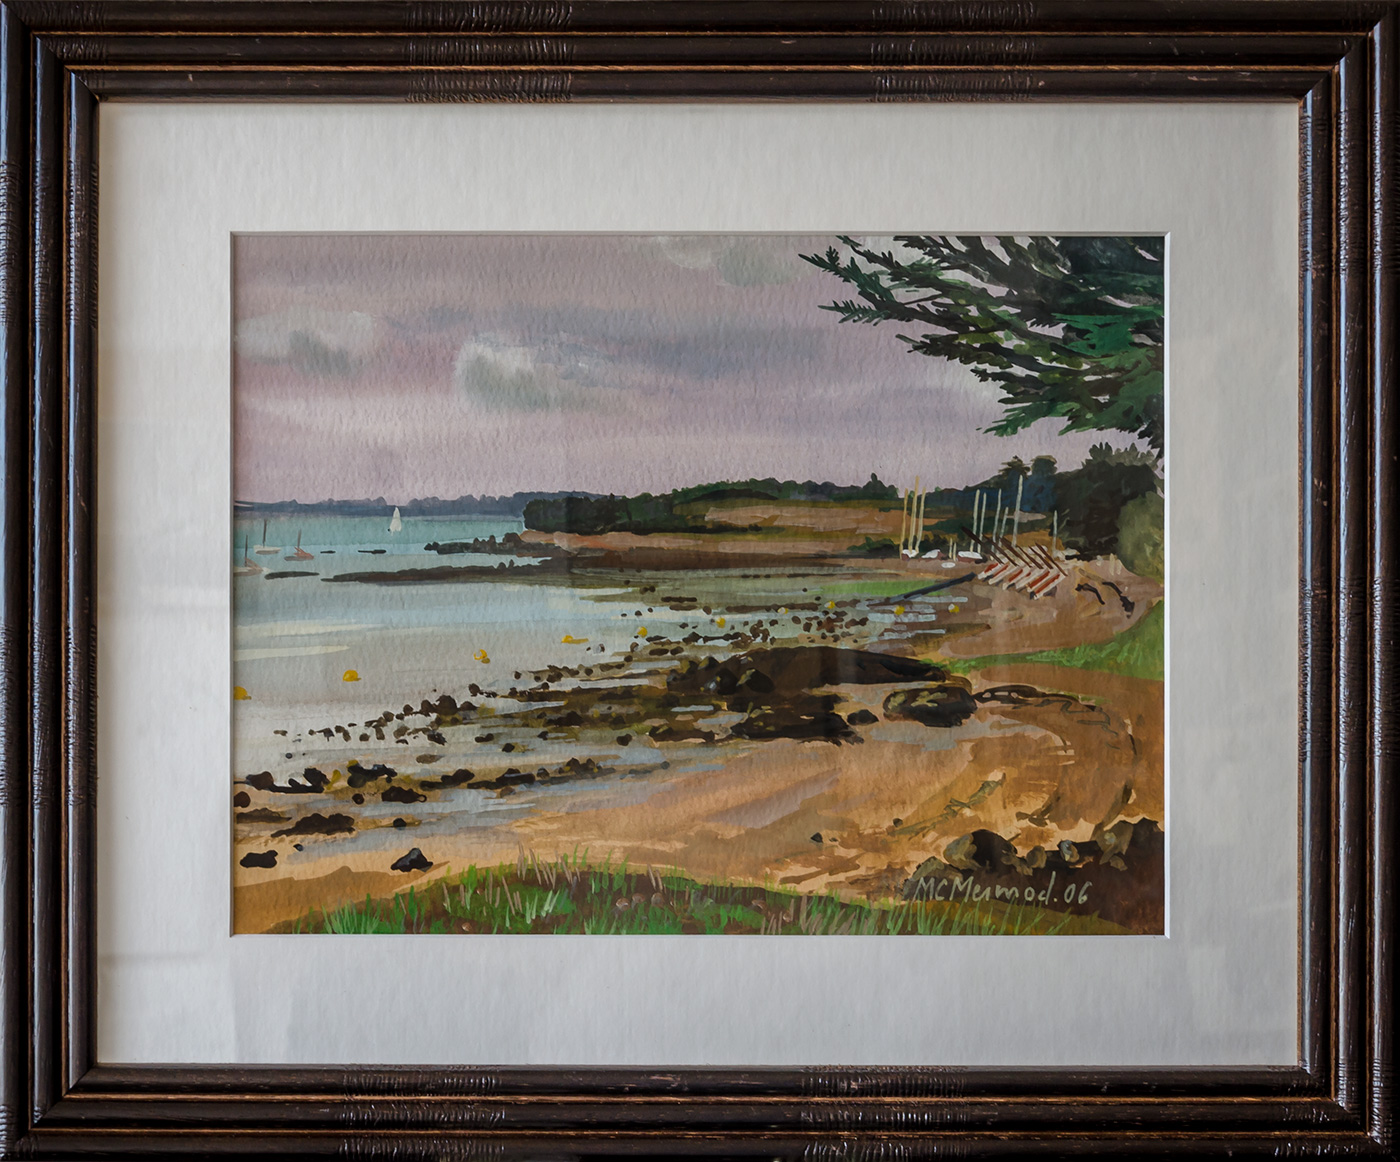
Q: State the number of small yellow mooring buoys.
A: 10